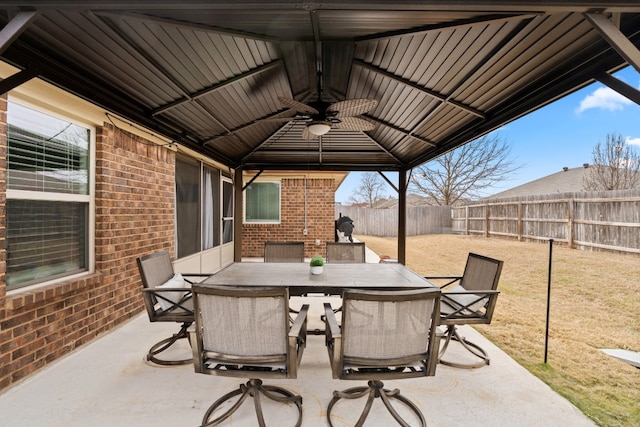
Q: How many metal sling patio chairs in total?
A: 6